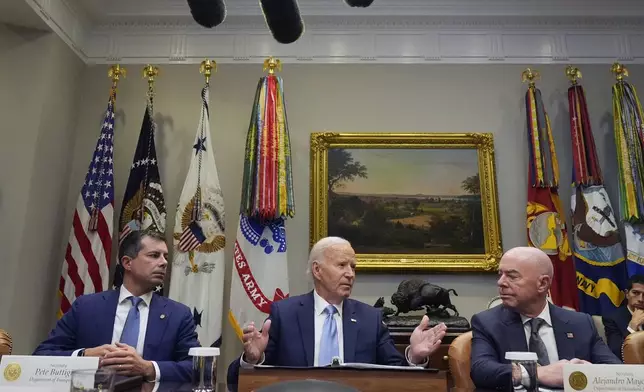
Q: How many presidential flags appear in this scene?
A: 1